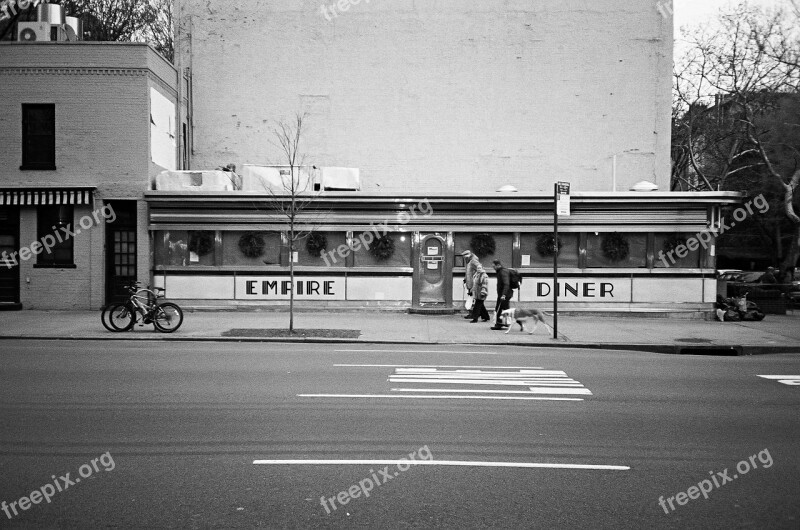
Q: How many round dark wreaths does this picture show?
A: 8